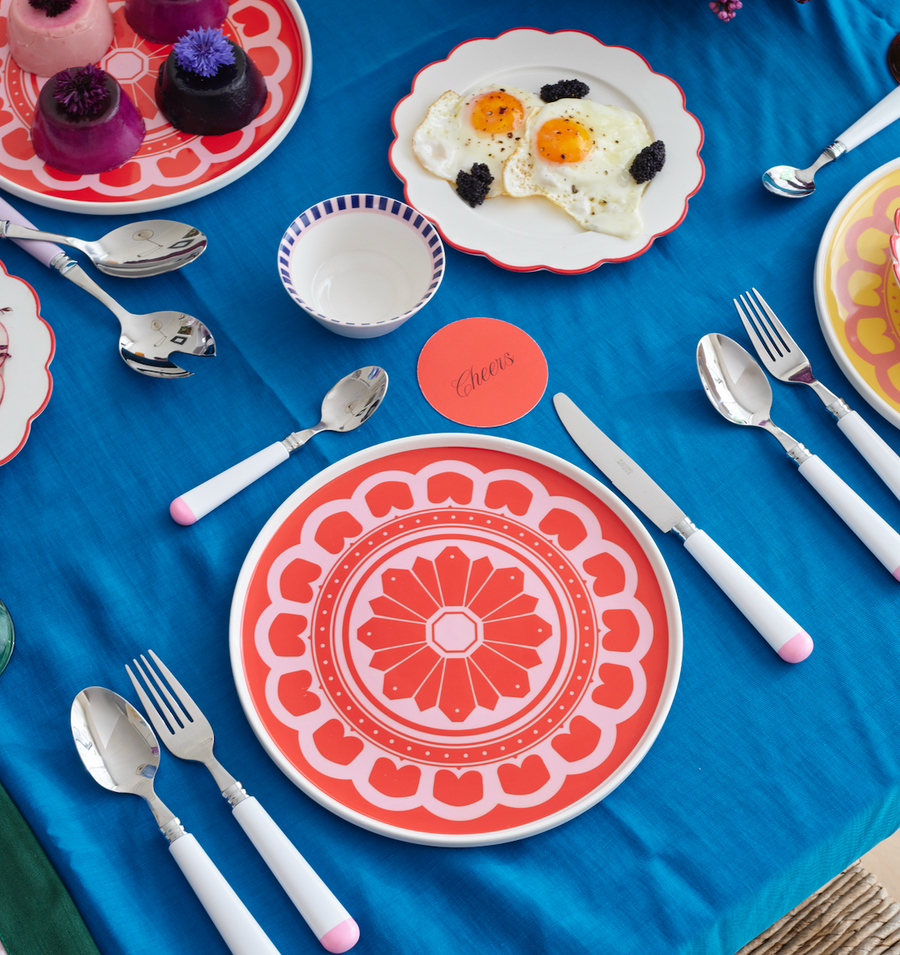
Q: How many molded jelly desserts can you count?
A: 4